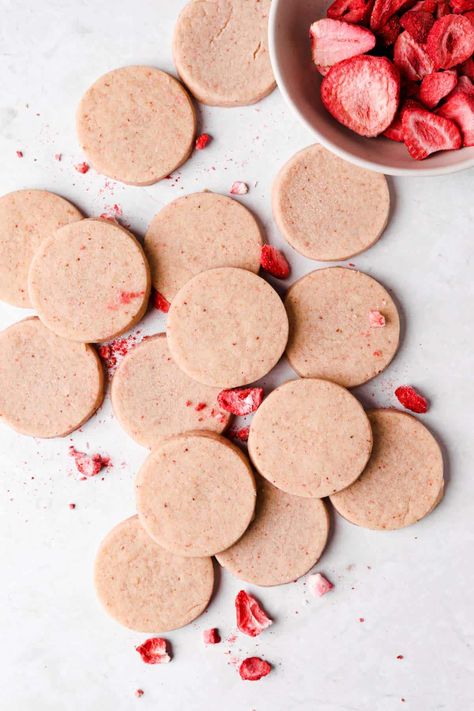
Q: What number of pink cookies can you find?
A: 15